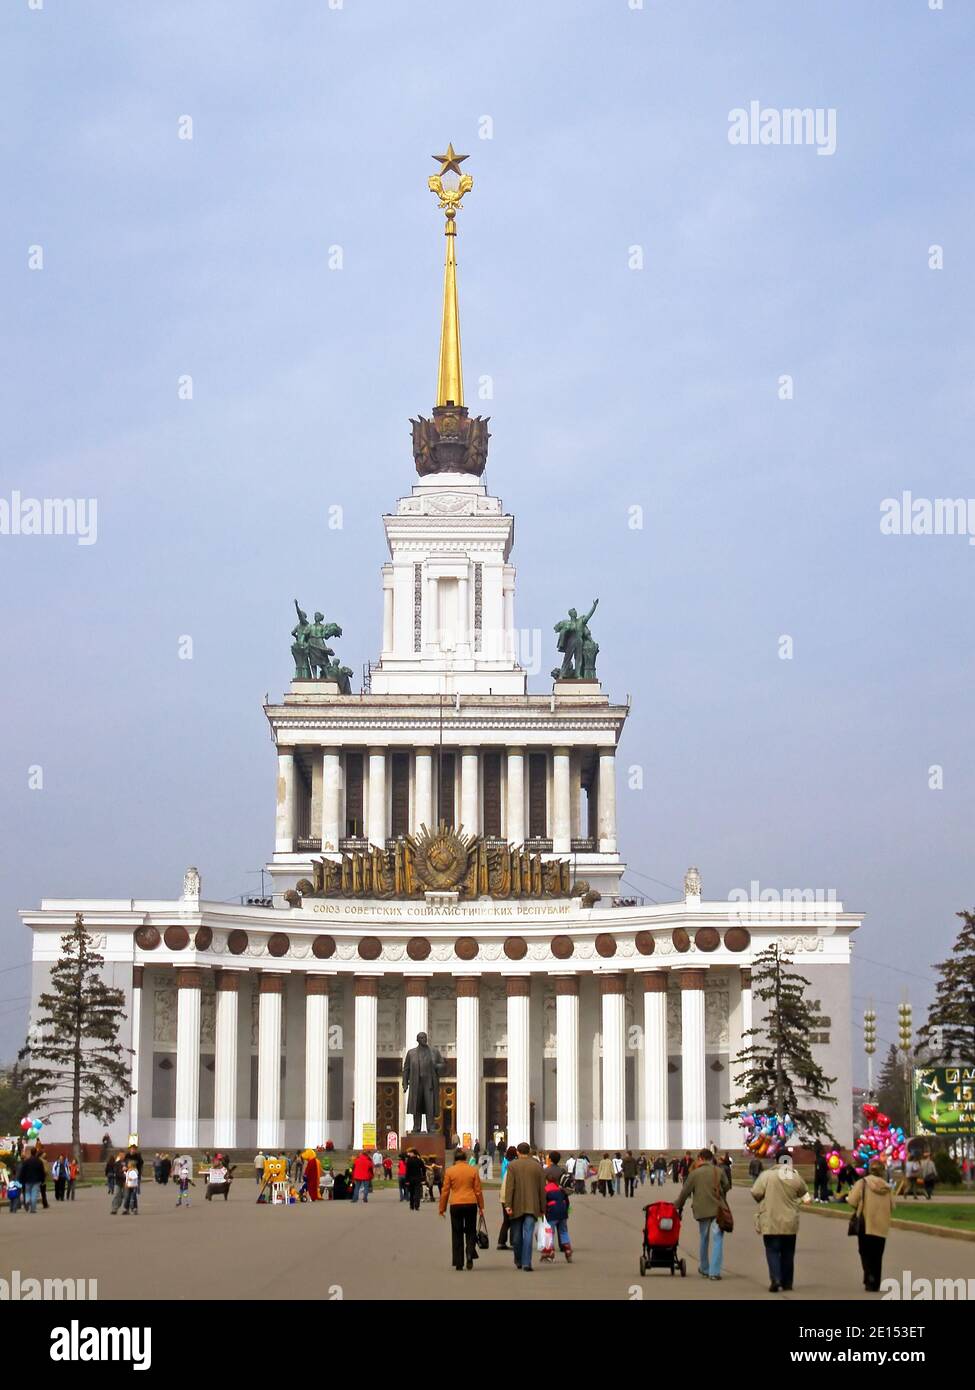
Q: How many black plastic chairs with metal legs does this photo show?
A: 0